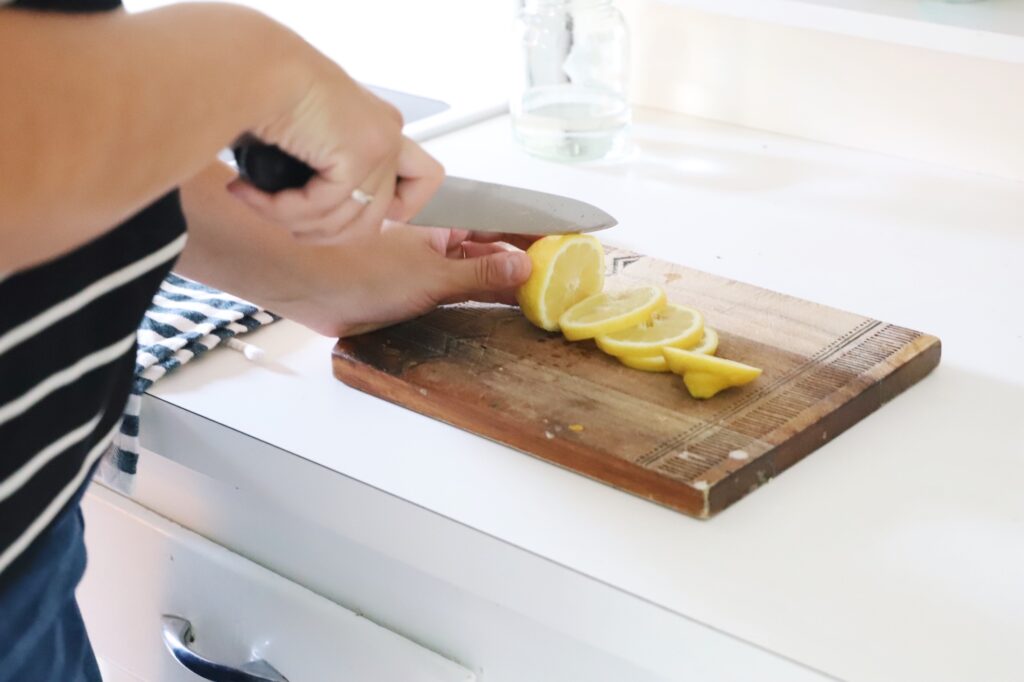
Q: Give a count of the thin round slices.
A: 3